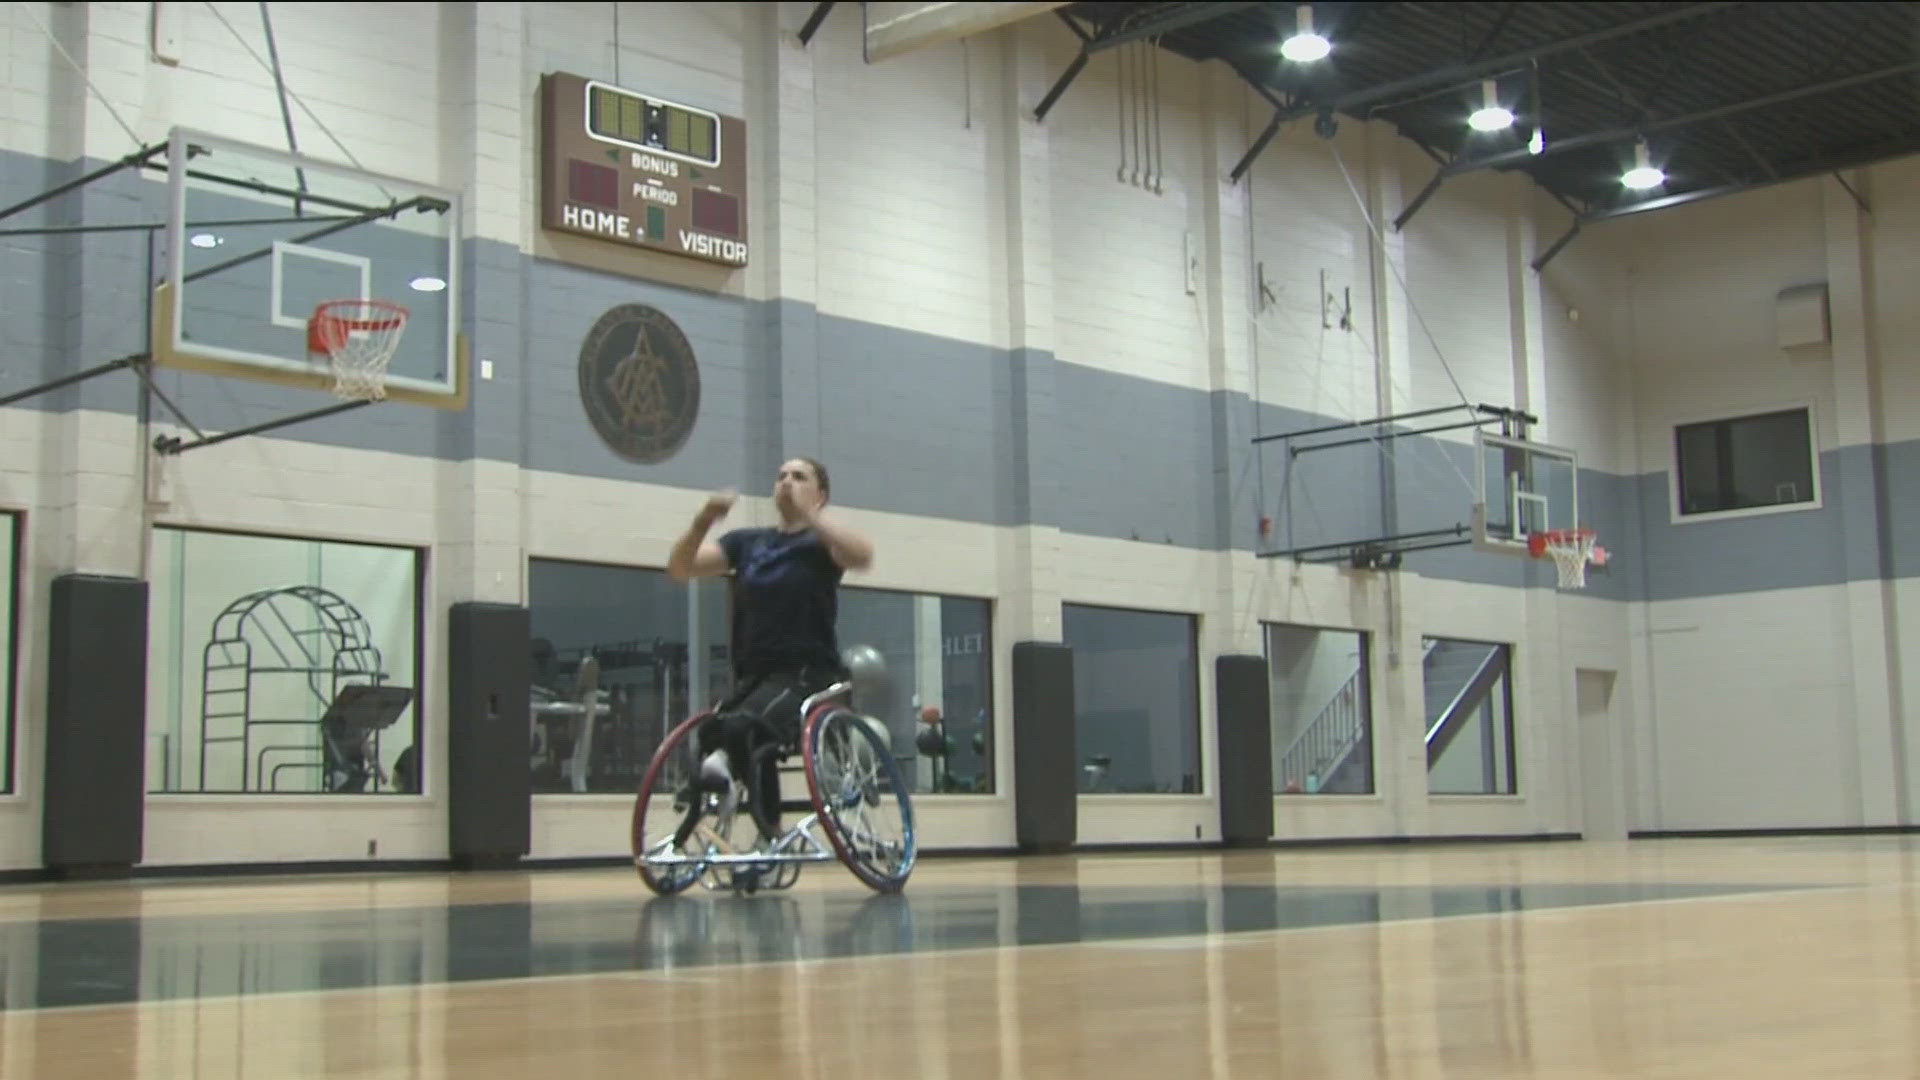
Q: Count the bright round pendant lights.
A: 3